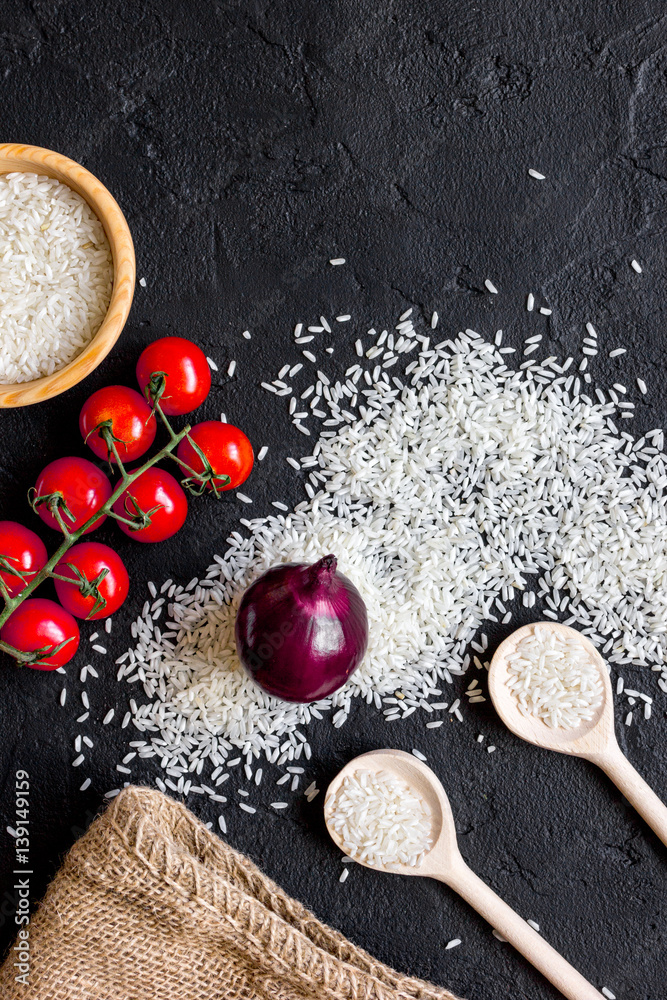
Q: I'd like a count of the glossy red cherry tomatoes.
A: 8